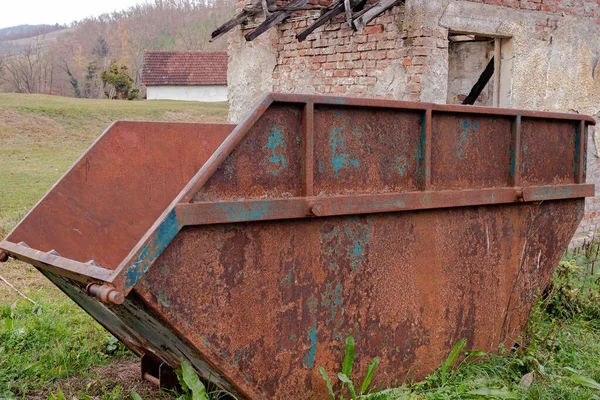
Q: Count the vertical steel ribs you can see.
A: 4